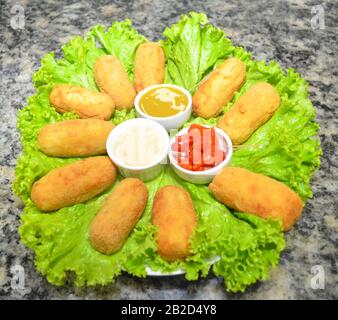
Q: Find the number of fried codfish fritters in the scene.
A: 10